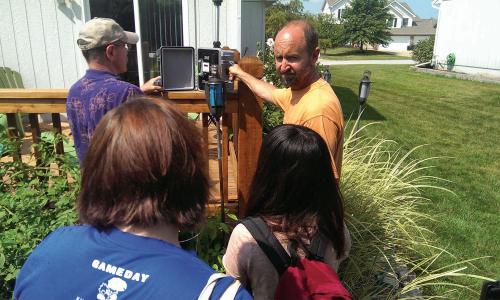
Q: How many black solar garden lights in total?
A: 2